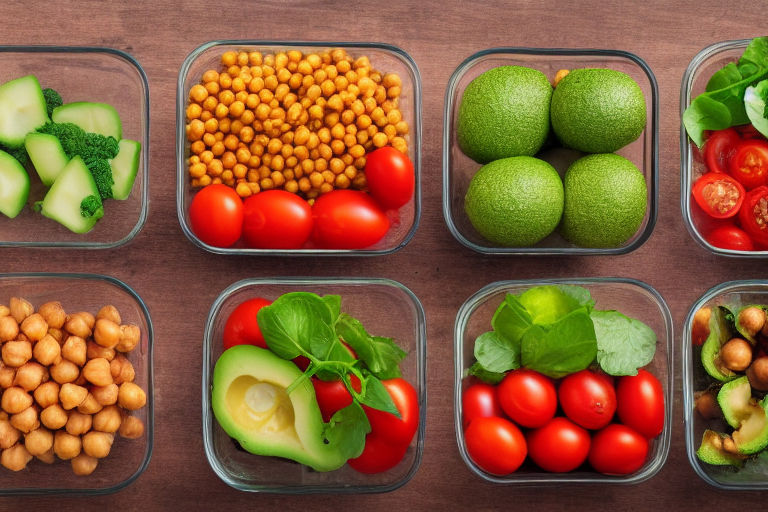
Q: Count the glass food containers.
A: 8